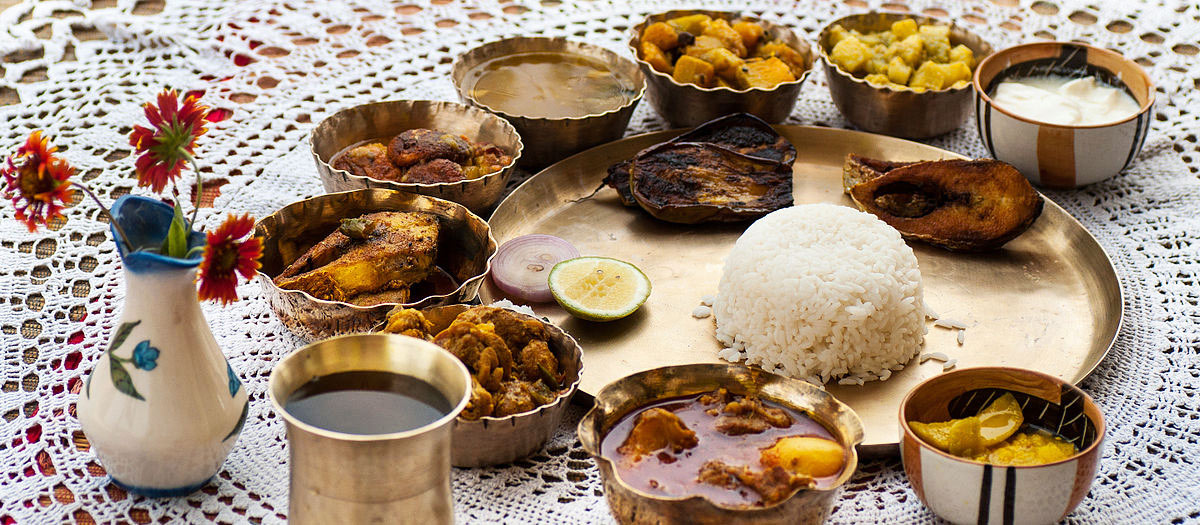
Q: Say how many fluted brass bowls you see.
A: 7